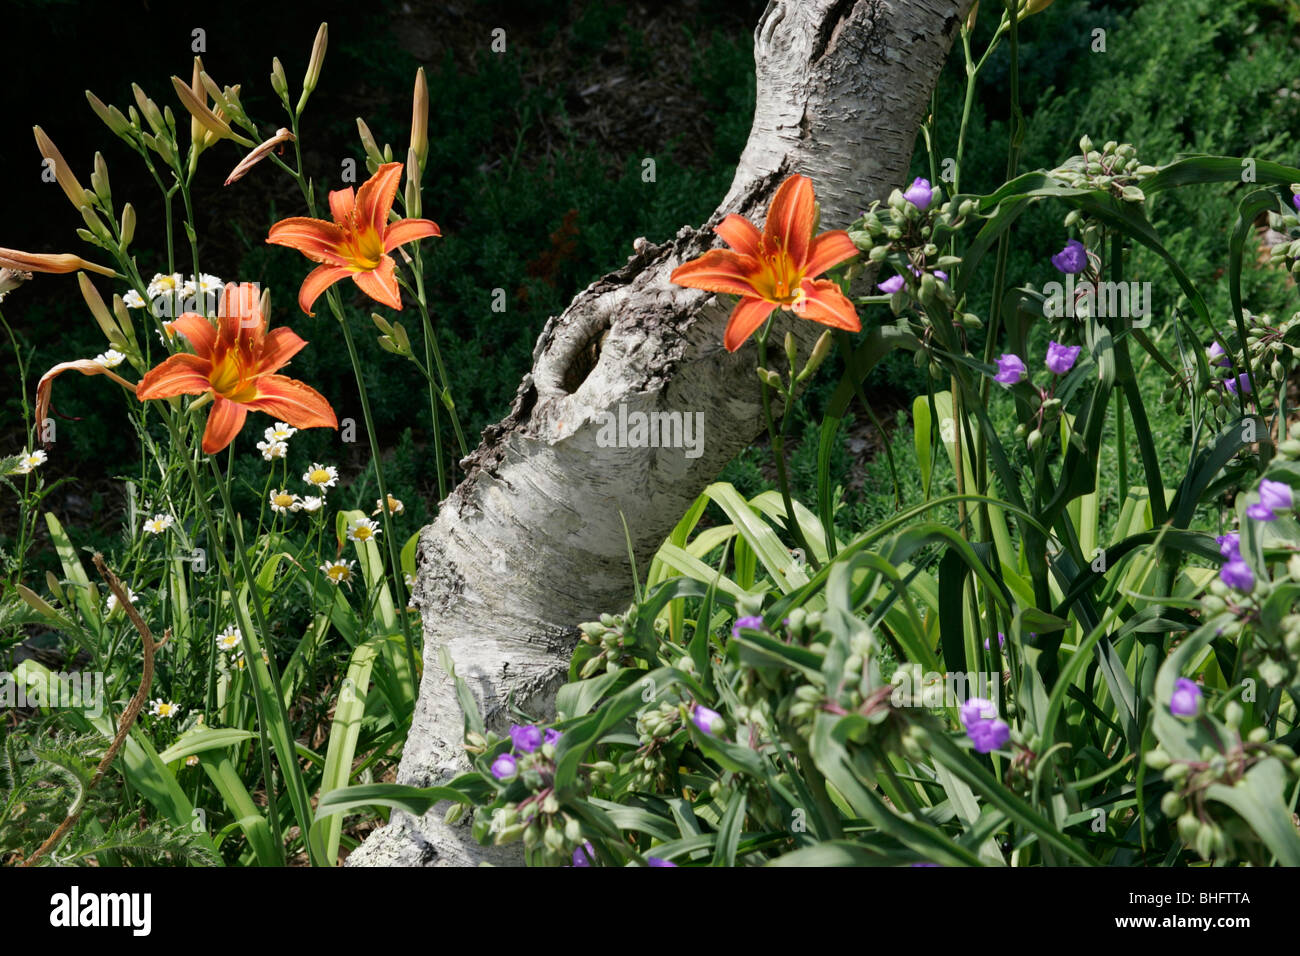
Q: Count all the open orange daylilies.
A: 3